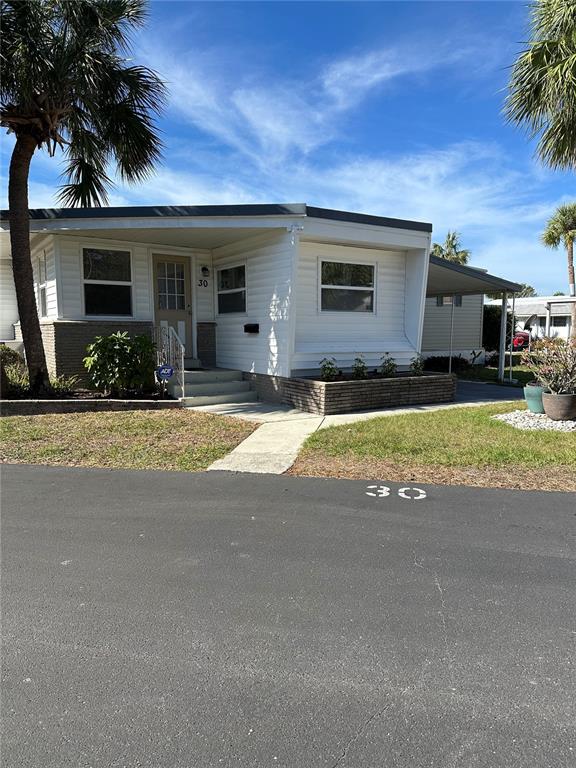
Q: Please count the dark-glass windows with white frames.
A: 3